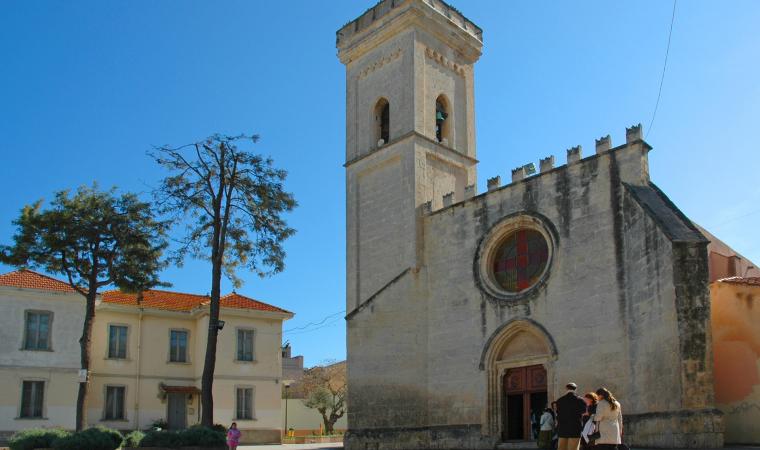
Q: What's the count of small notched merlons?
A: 9